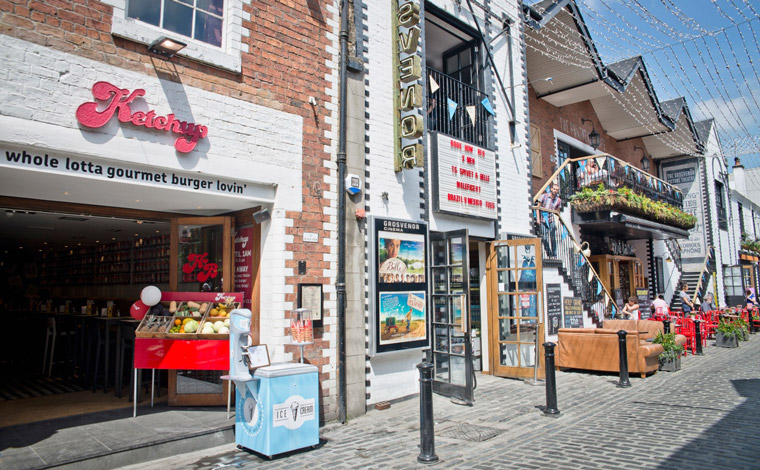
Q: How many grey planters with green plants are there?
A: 3